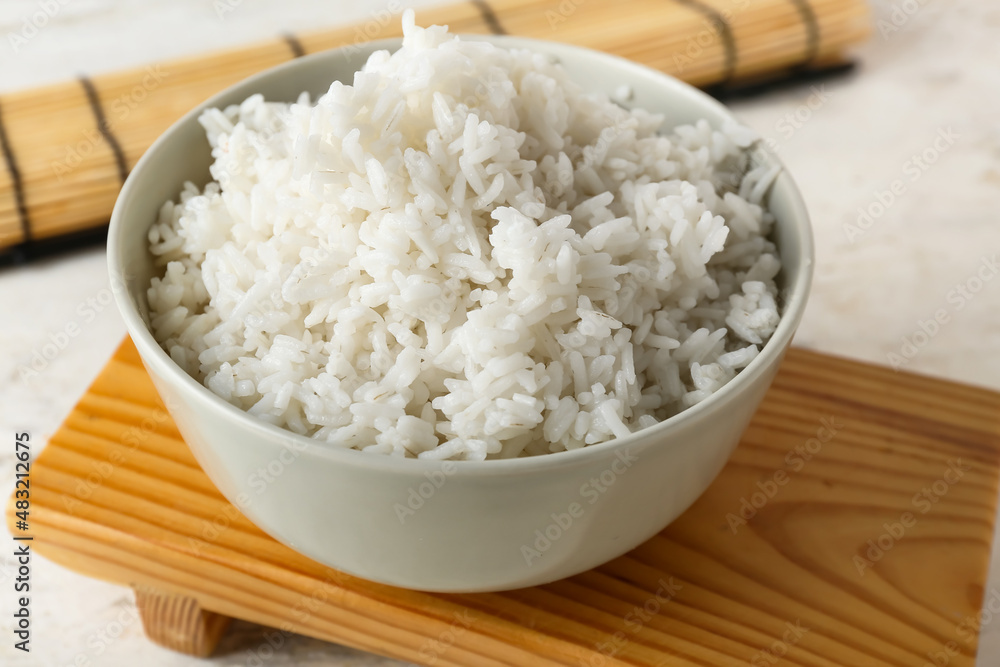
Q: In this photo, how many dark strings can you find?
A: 6